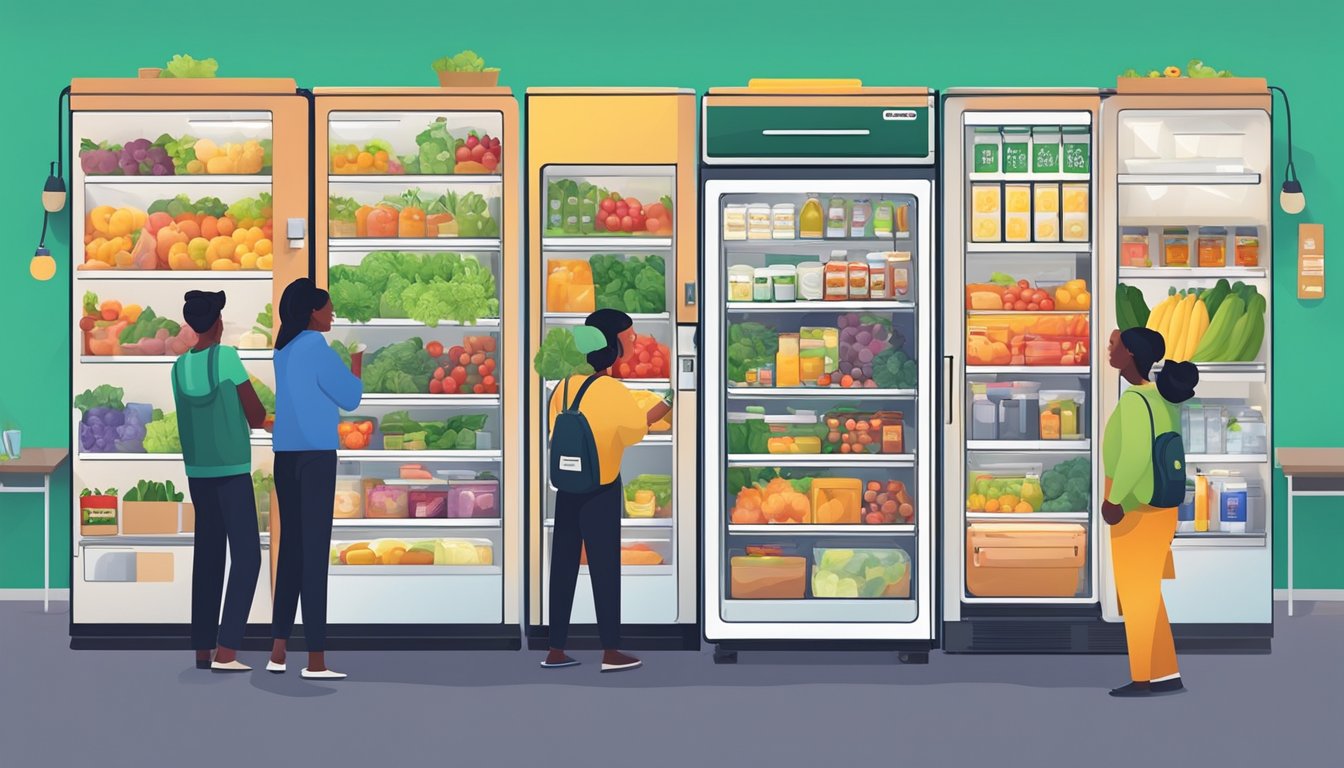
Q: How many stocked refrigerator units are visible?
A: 6